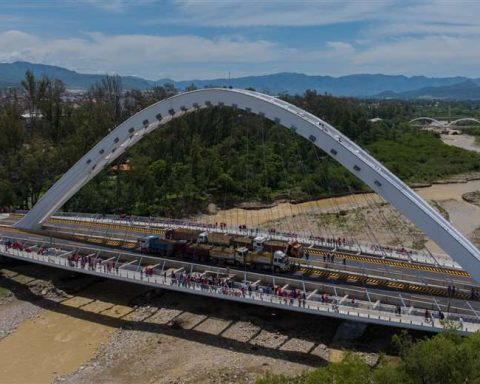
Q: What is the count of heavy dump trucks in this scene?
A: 8